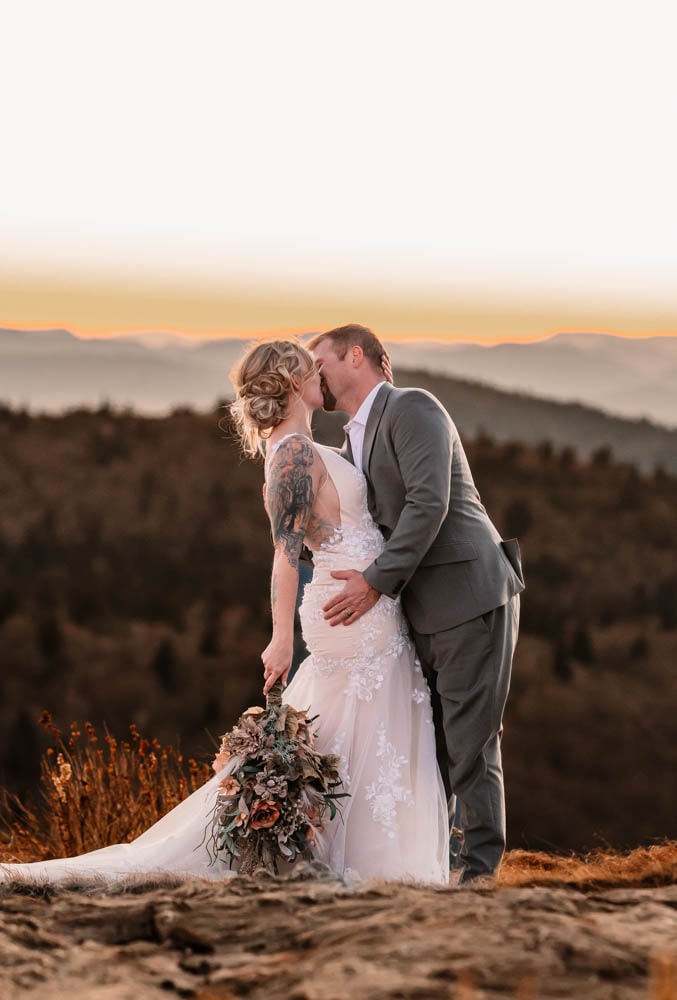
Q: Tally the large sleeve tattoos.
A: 1